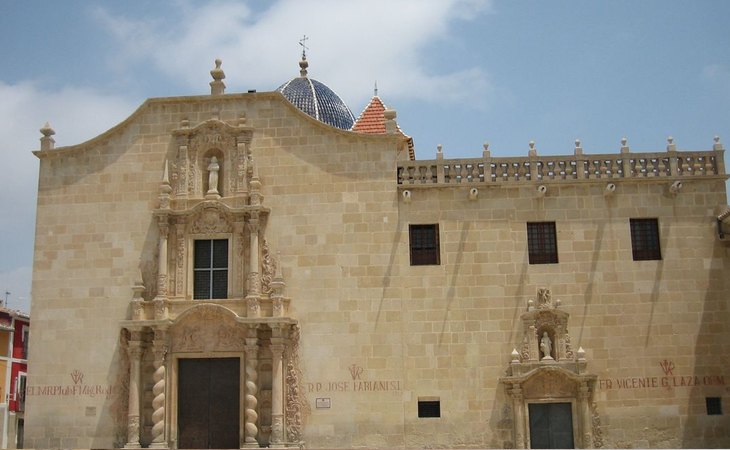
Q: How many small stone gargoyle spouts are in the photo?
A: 5